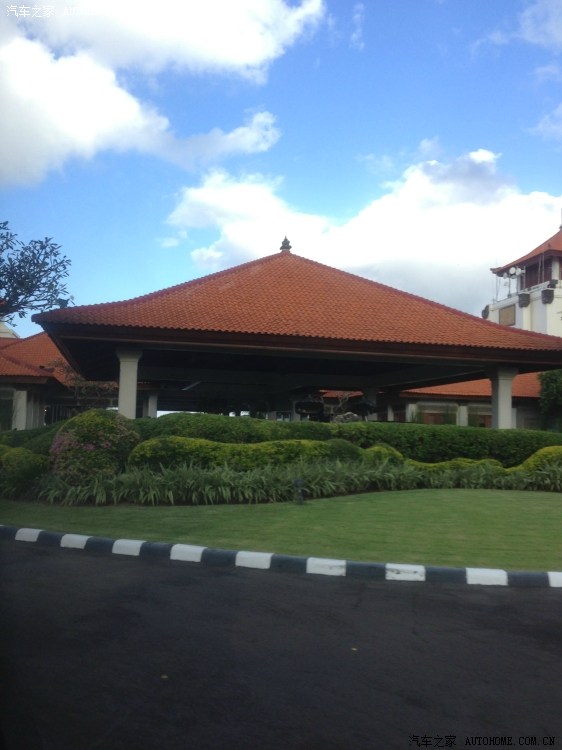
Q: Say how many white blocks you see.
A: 9